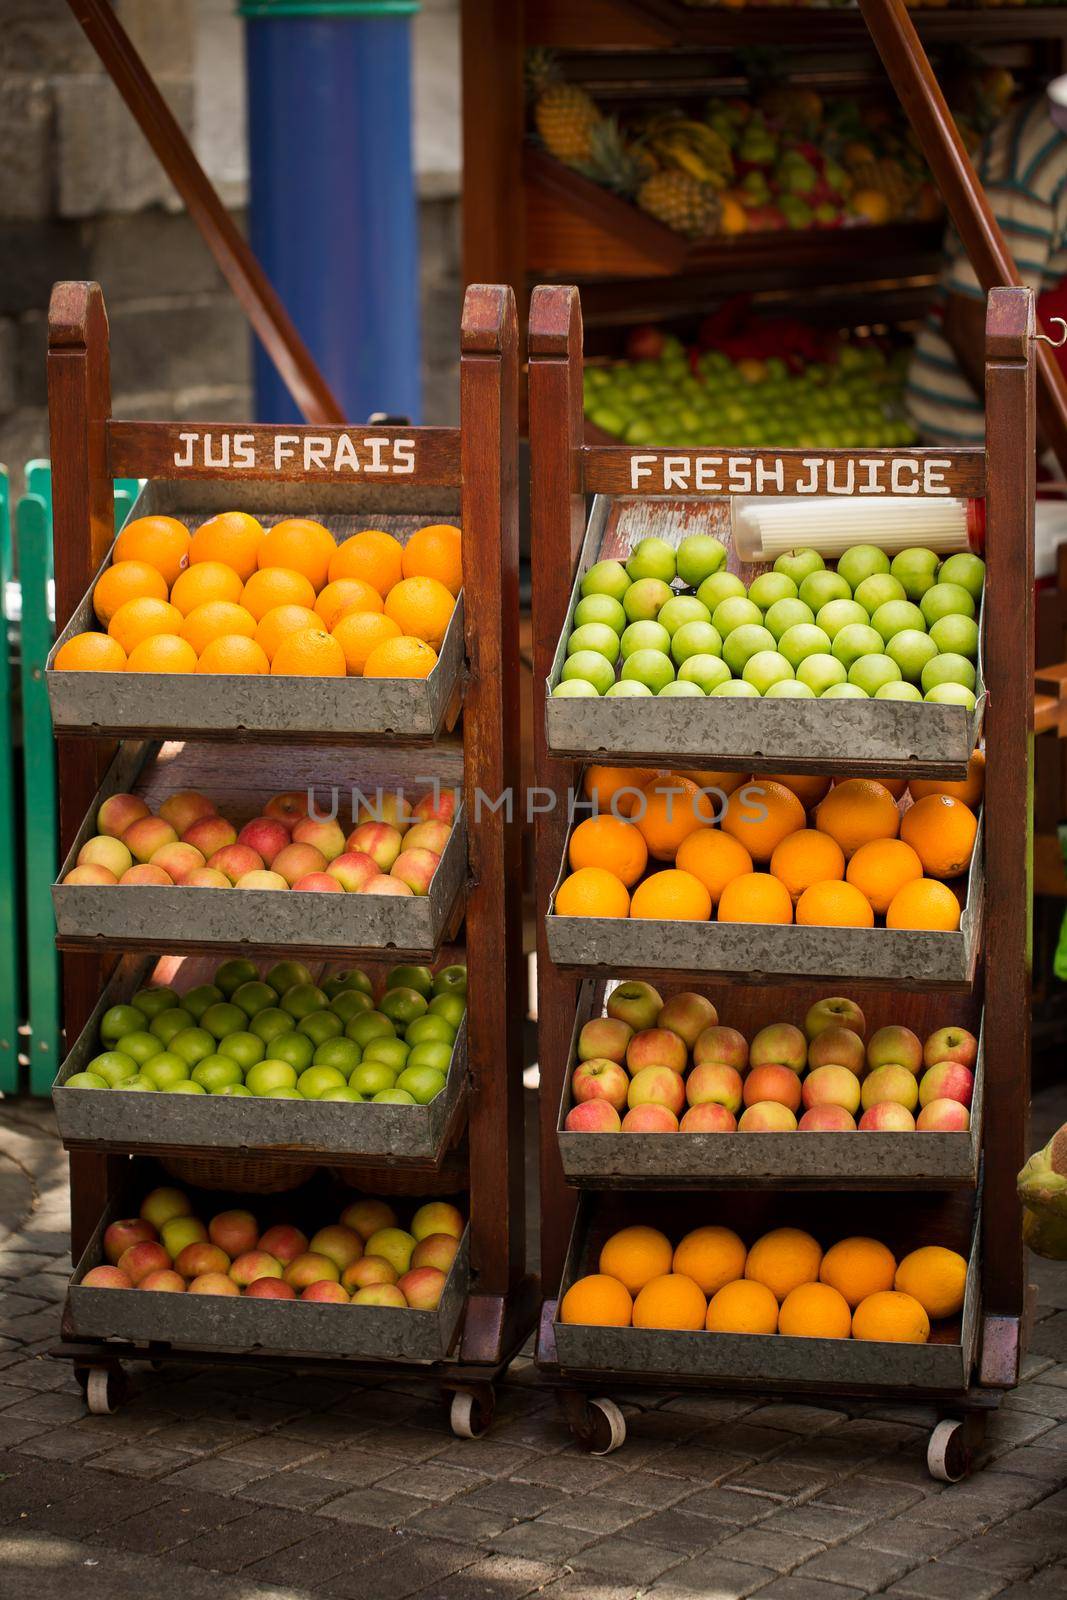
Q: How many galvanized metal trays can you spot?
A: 8